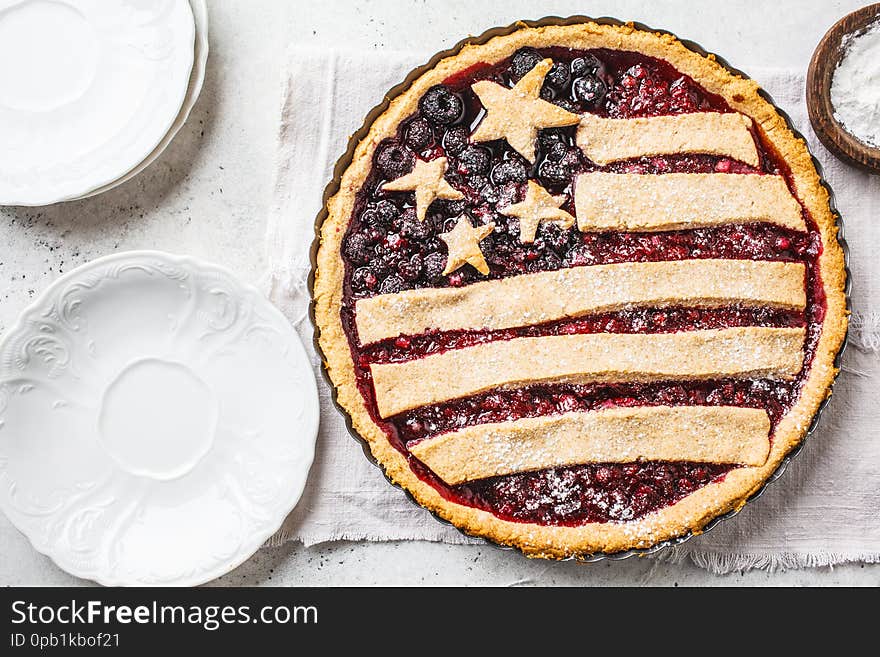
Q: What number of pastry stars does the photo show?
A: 4